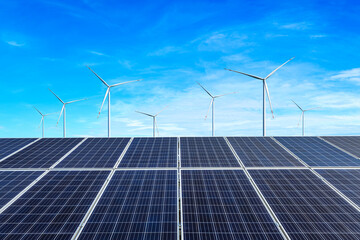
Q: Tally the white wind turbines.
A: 7